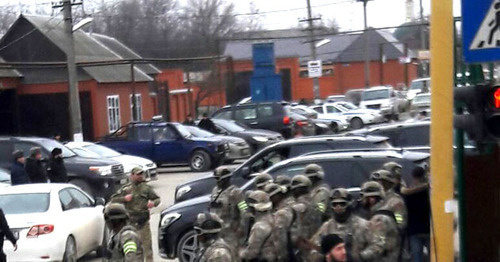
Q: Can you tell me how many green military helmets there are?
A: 13